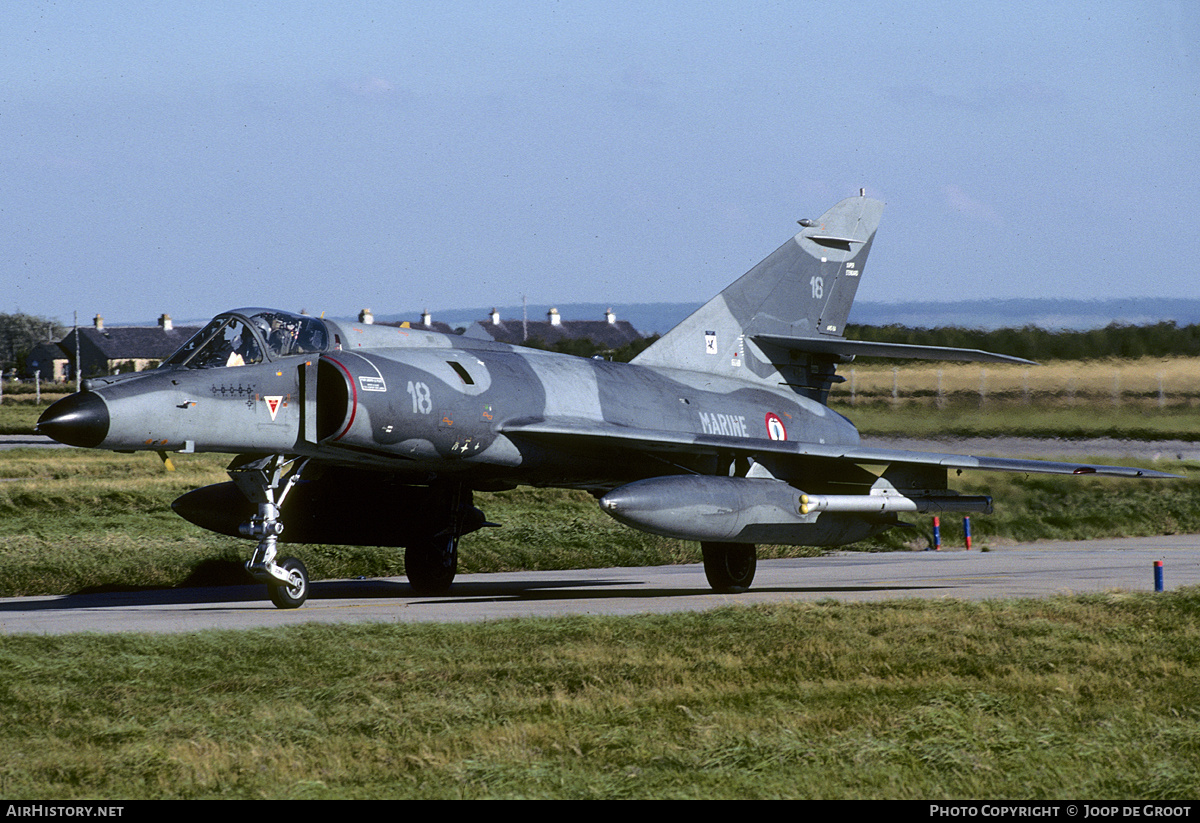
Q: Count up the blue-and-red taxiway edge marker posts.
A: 3